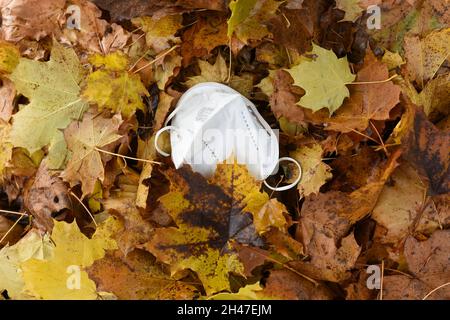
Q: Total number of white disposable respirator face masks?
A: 1